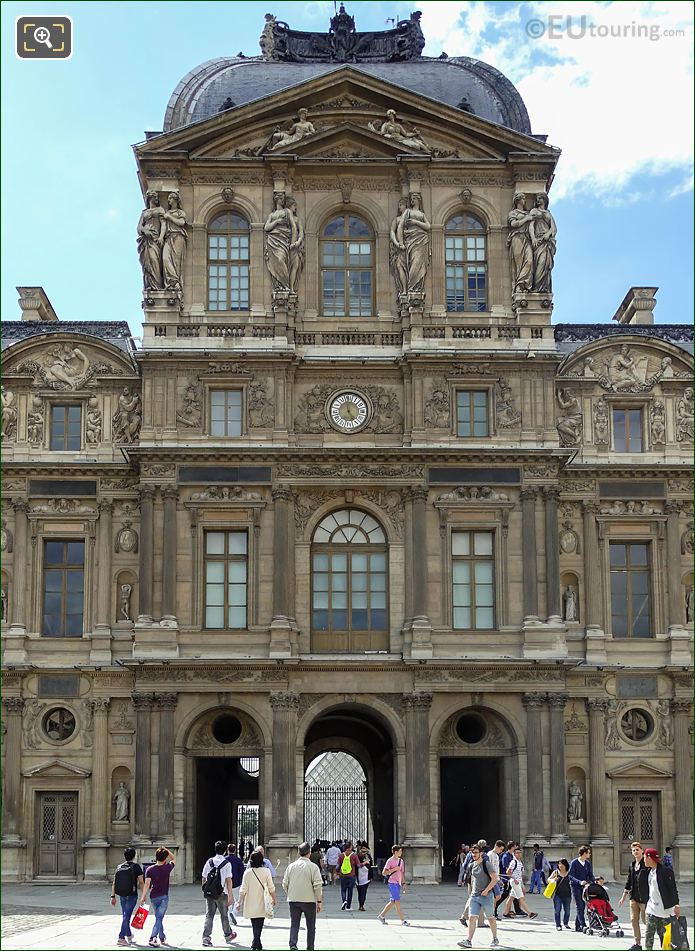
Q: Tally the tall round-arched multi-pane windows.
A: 4